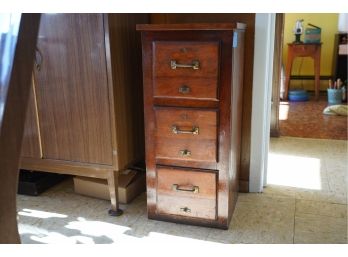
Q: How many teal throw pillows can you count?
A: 0